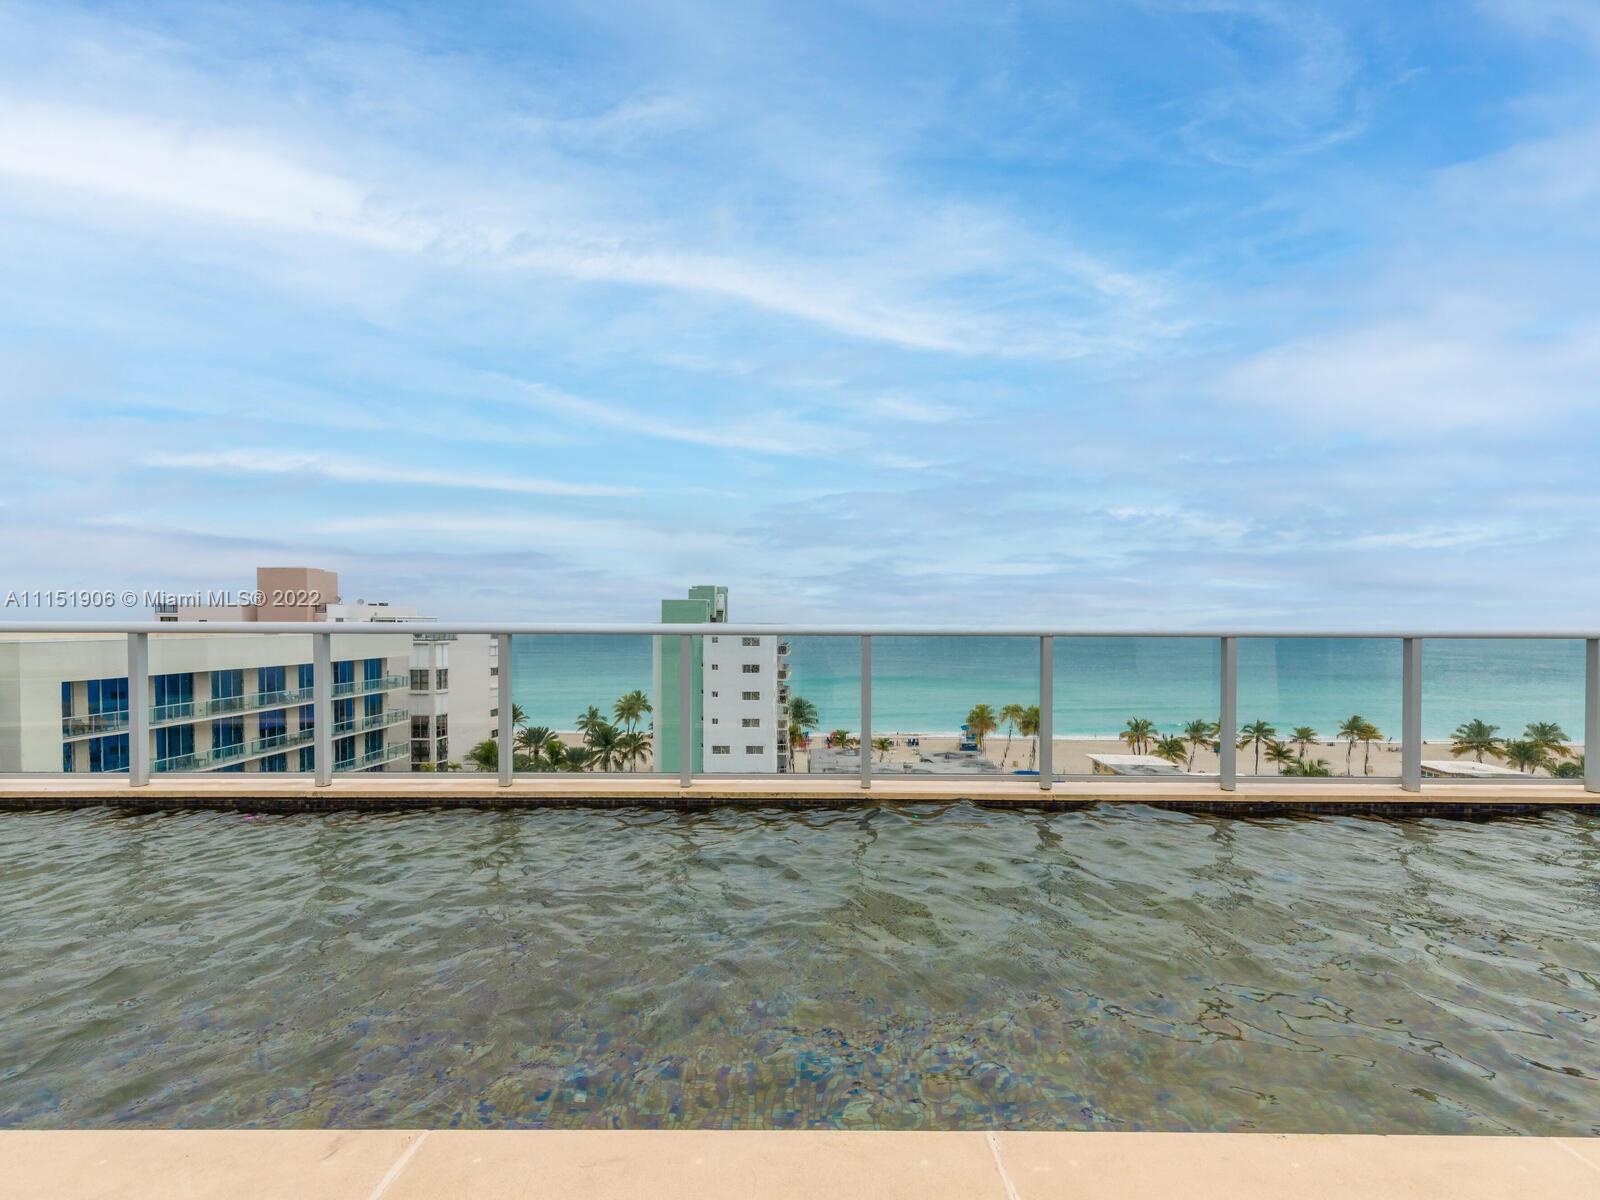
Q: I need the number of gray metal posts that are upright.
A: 9